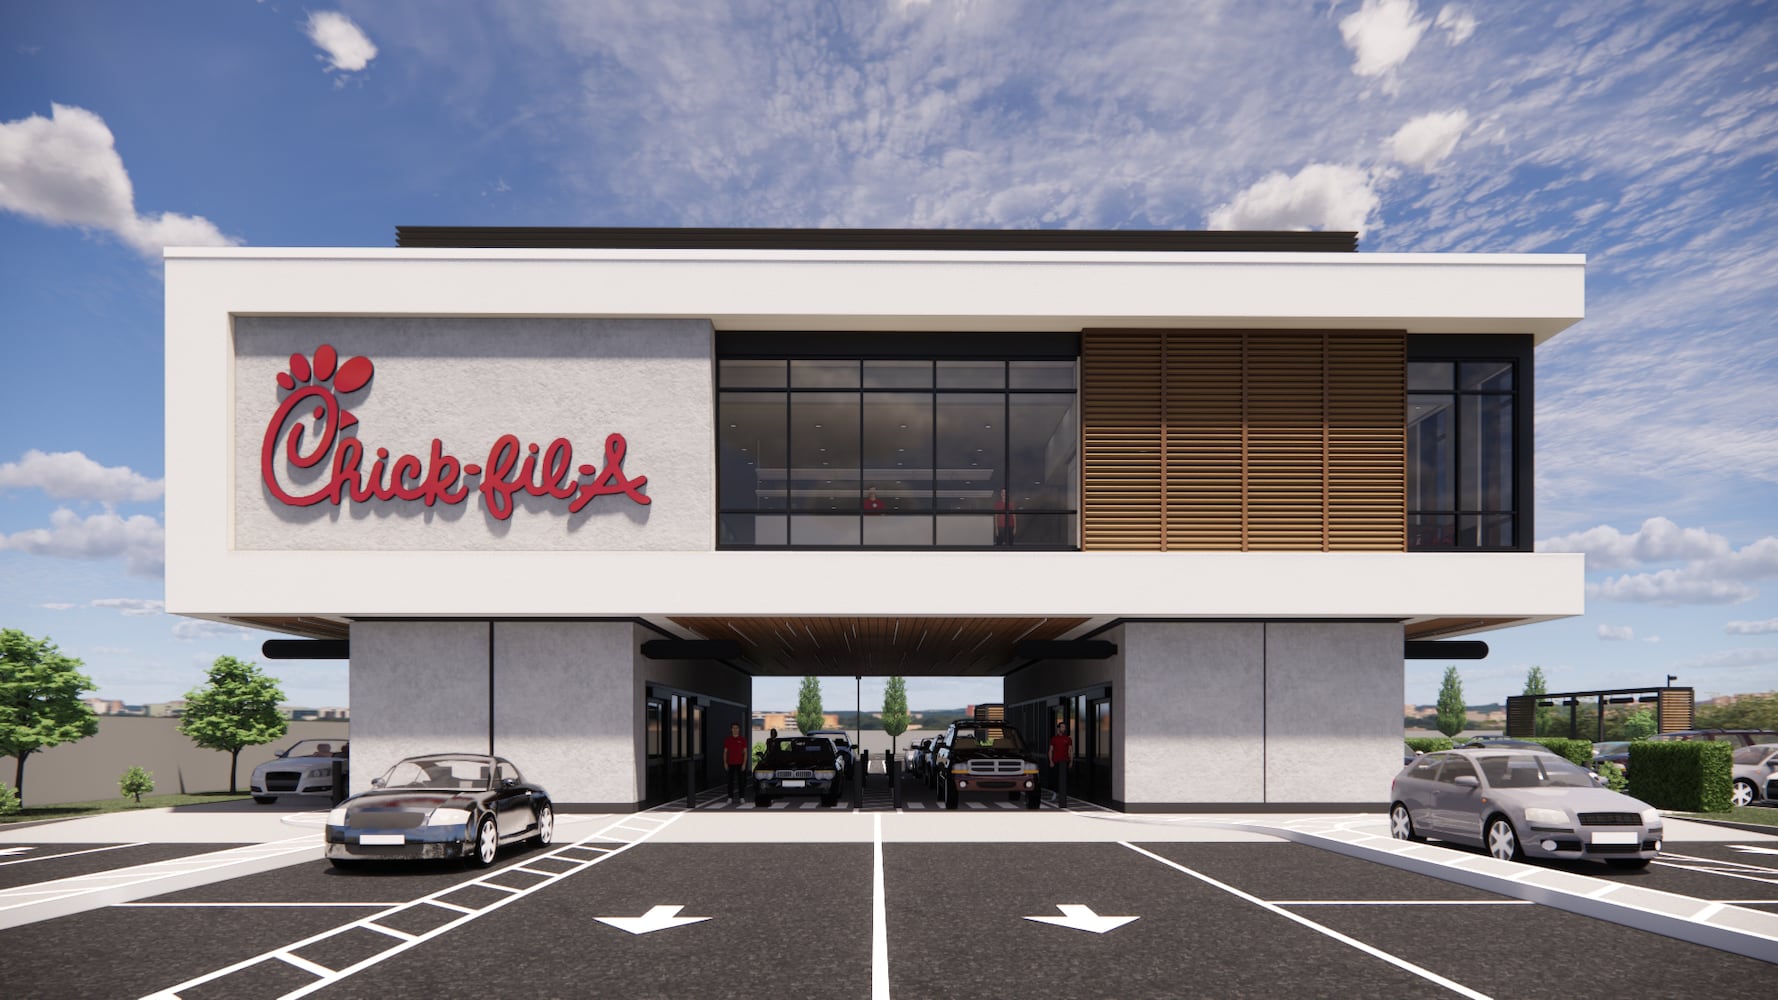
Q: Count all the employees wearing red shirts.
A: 4